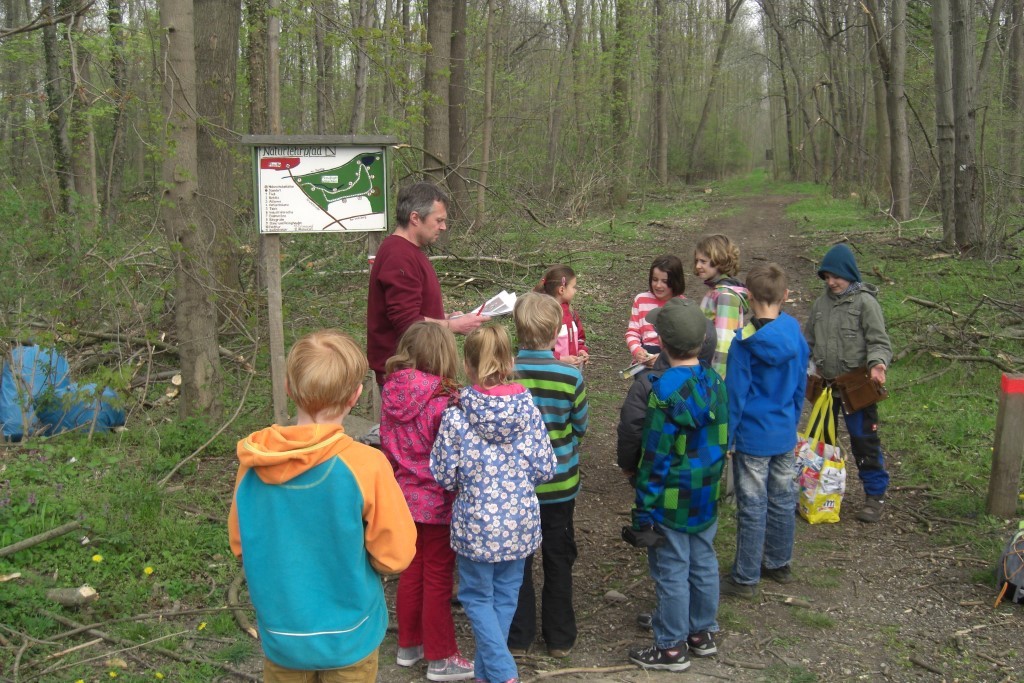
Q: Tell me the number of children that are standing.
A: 11